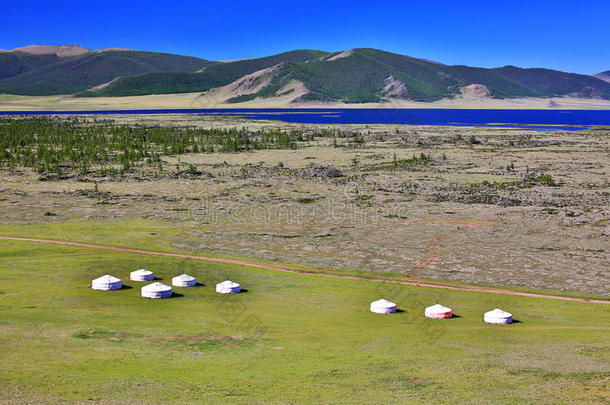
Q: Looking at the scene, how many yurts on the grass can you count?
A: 8